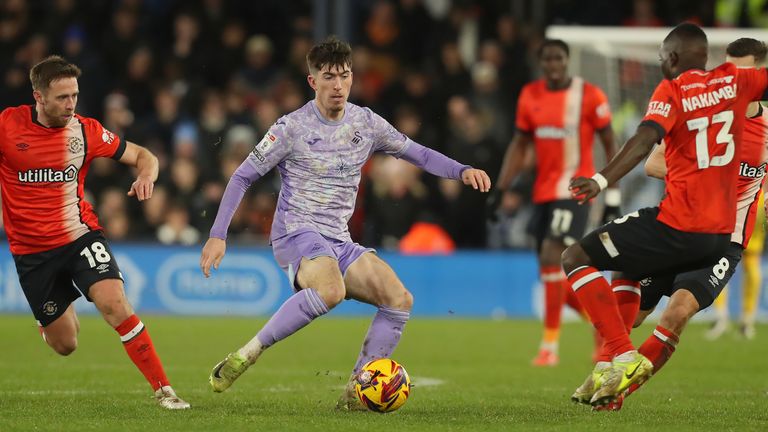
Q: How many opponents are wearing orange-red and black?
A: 4